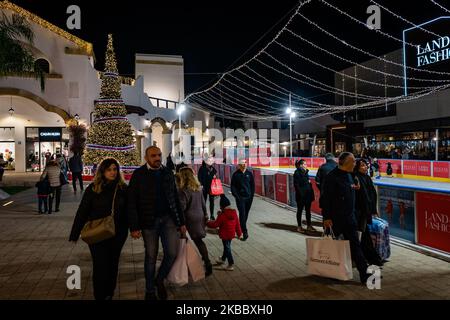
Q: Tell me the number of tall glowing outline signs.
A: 1